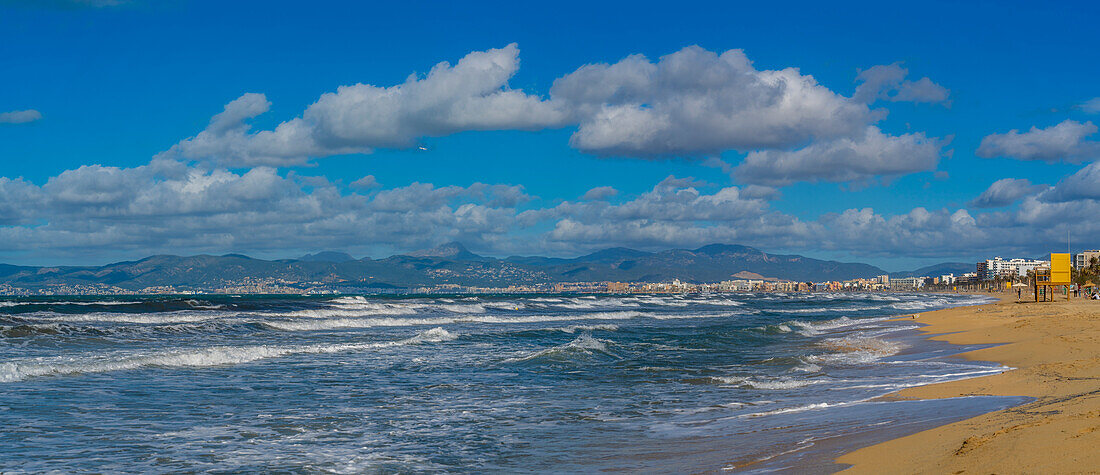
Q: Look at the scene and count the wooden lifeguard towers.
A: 1